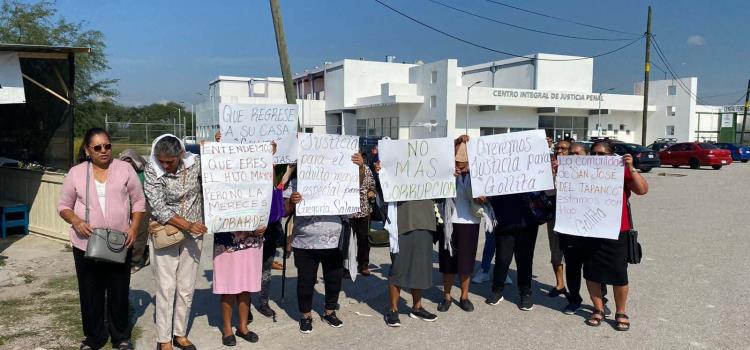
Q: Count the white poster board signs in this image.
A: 6